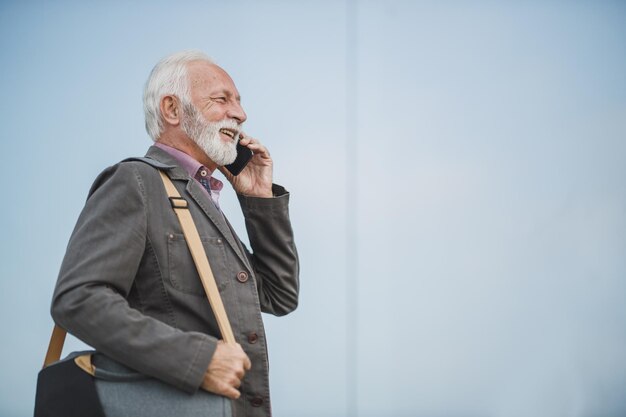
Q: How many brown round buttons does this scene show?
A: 3